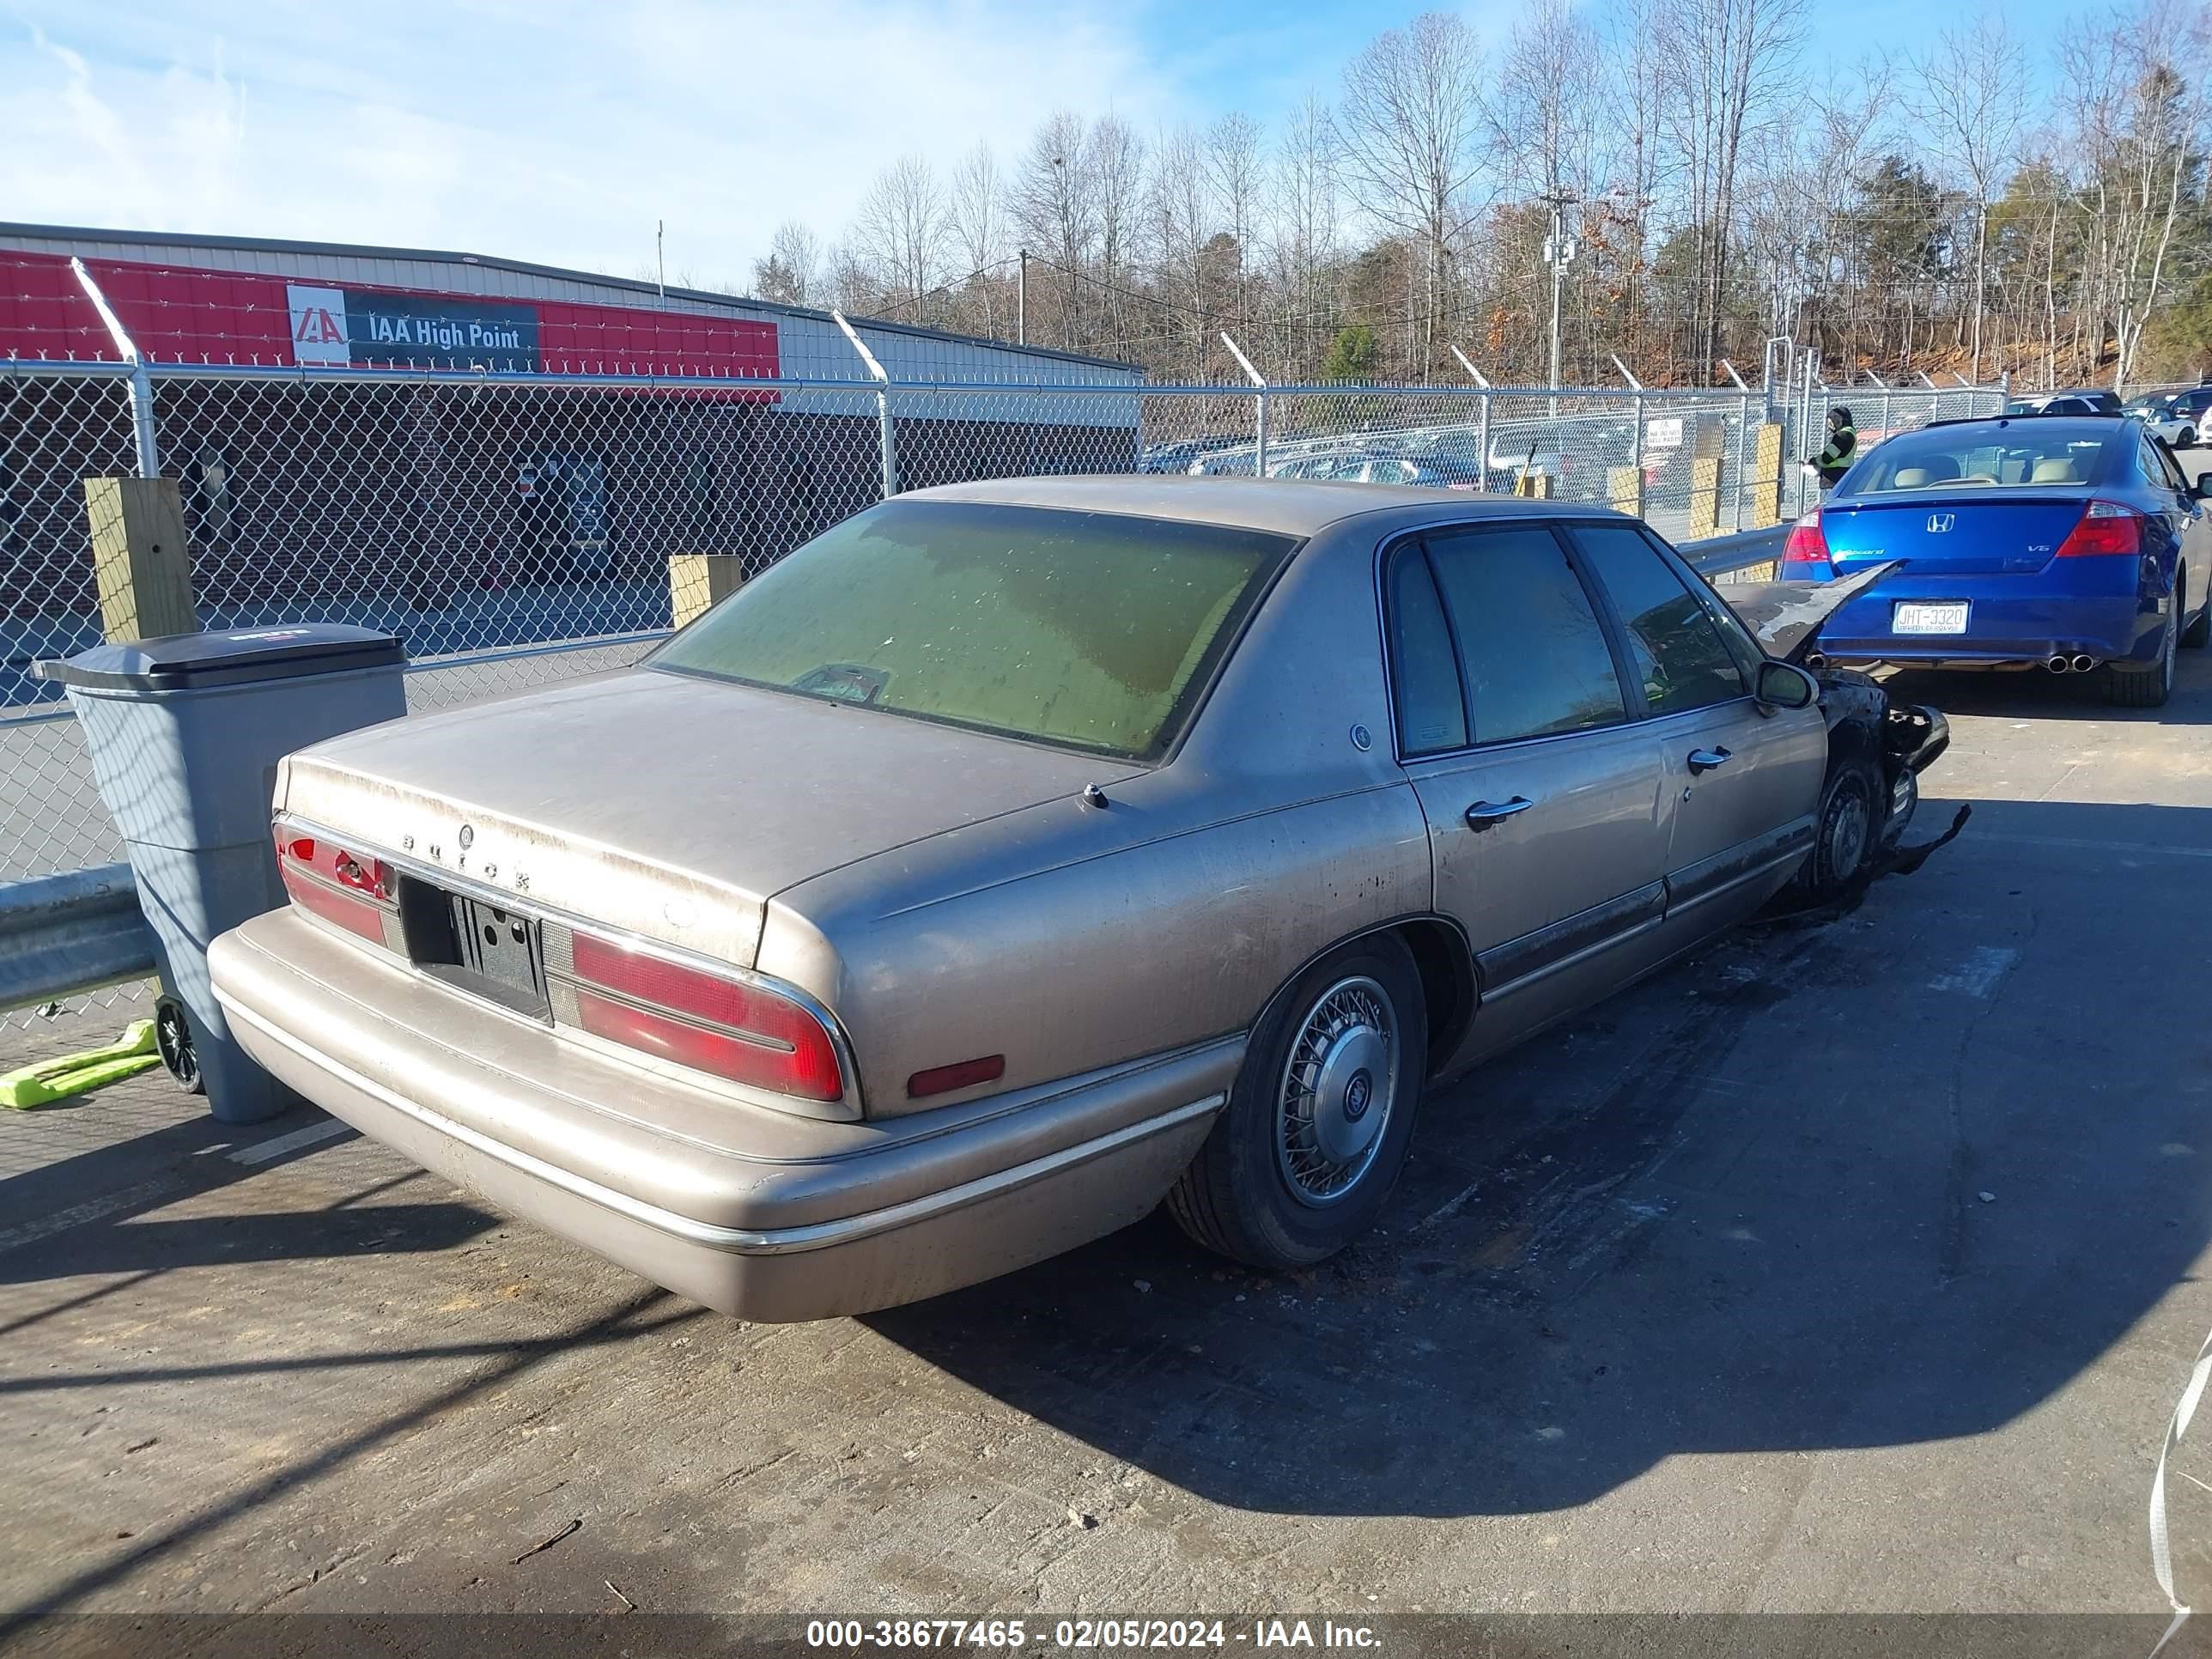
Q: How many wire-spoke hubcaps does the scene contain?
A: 2